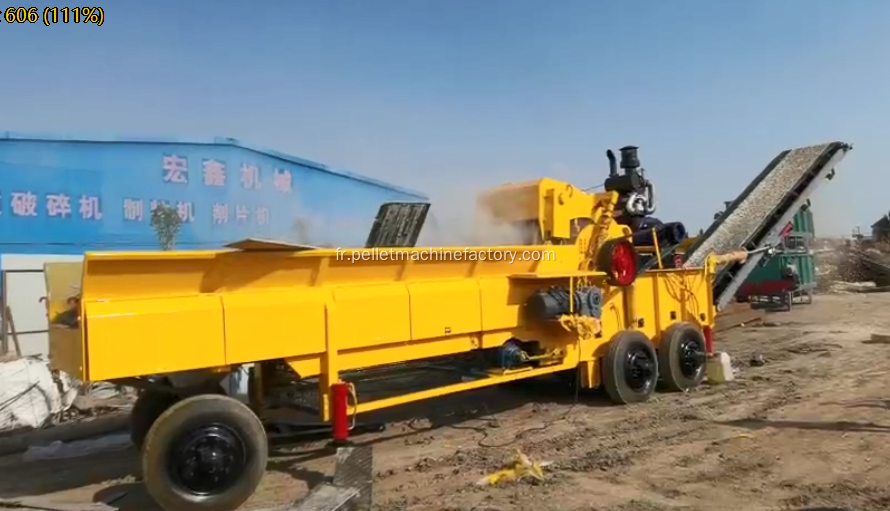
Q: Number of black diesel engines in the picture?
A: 1